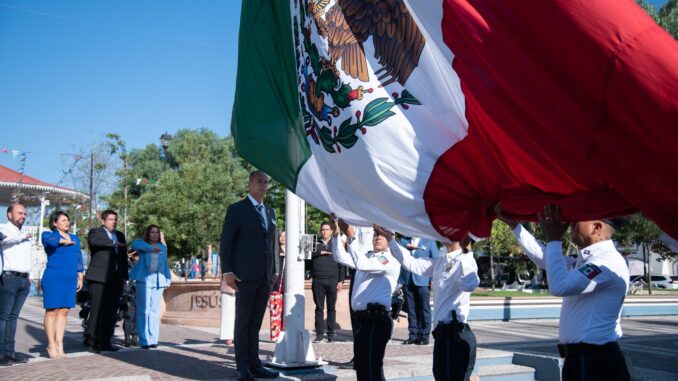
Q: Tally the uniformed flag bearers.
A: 3